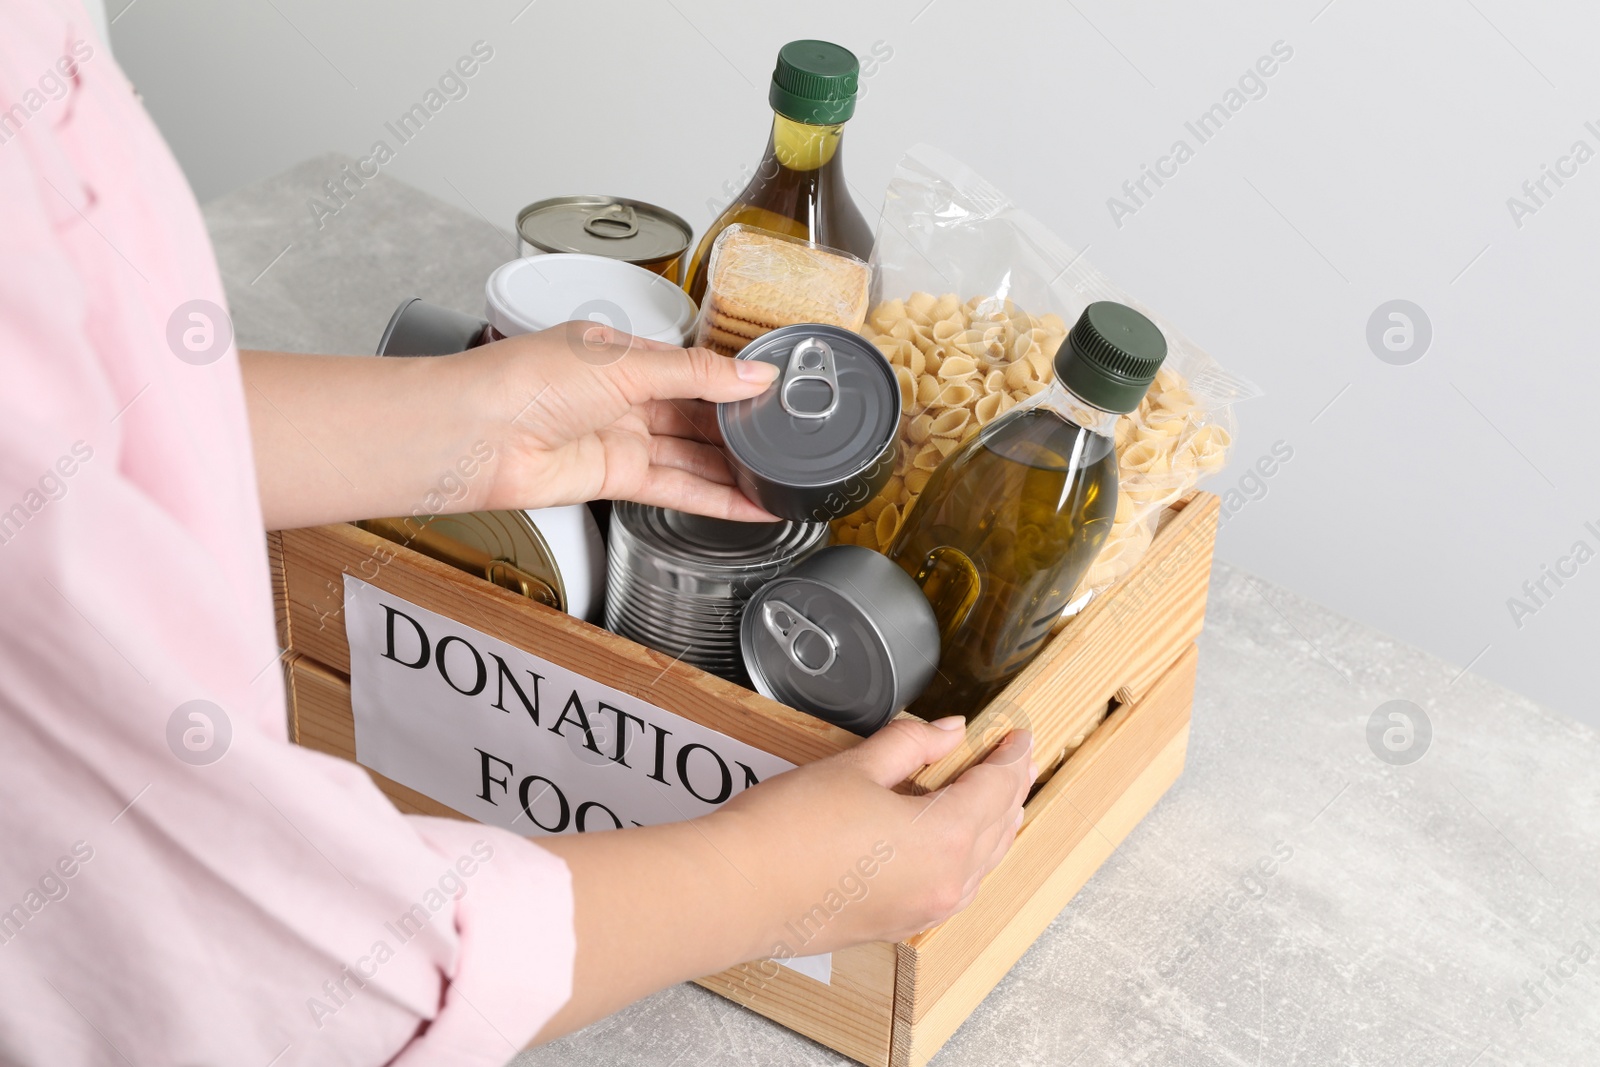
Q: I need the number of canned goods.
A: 6